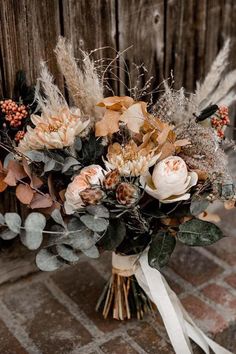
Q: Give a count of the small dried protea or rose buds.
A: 3